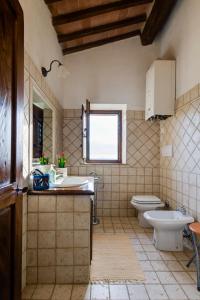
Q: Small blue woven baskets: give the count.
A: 1